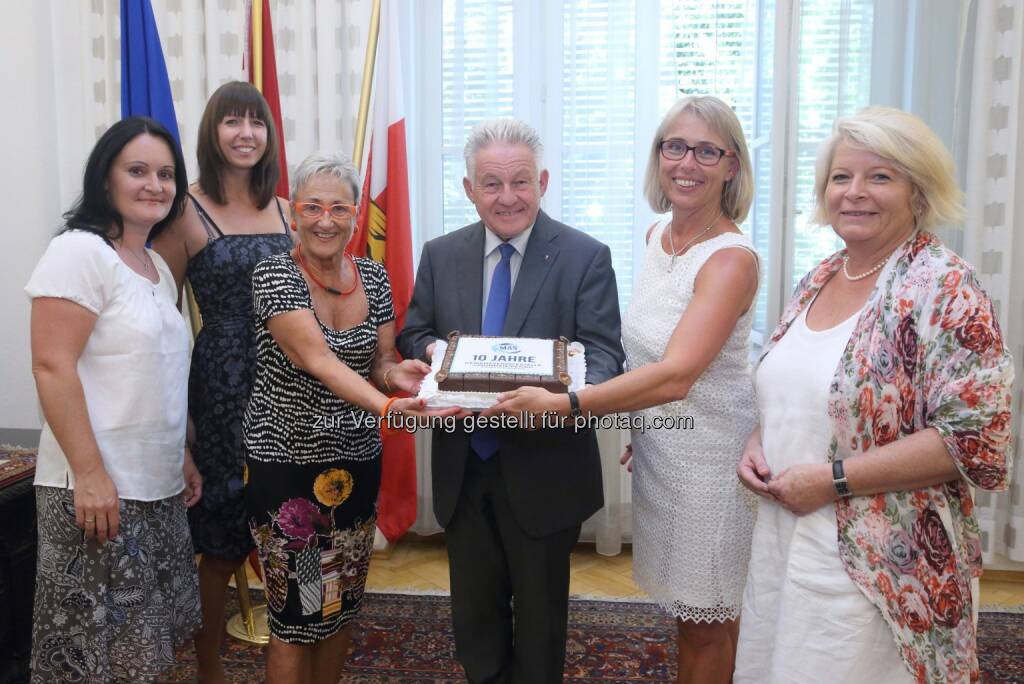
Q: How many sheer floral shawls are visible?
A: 1